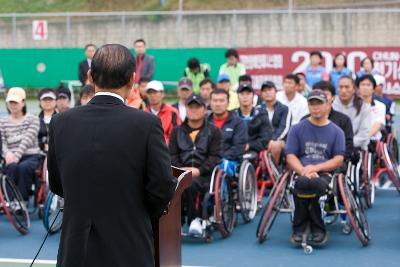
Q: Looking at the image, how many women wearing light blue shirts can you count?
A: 3